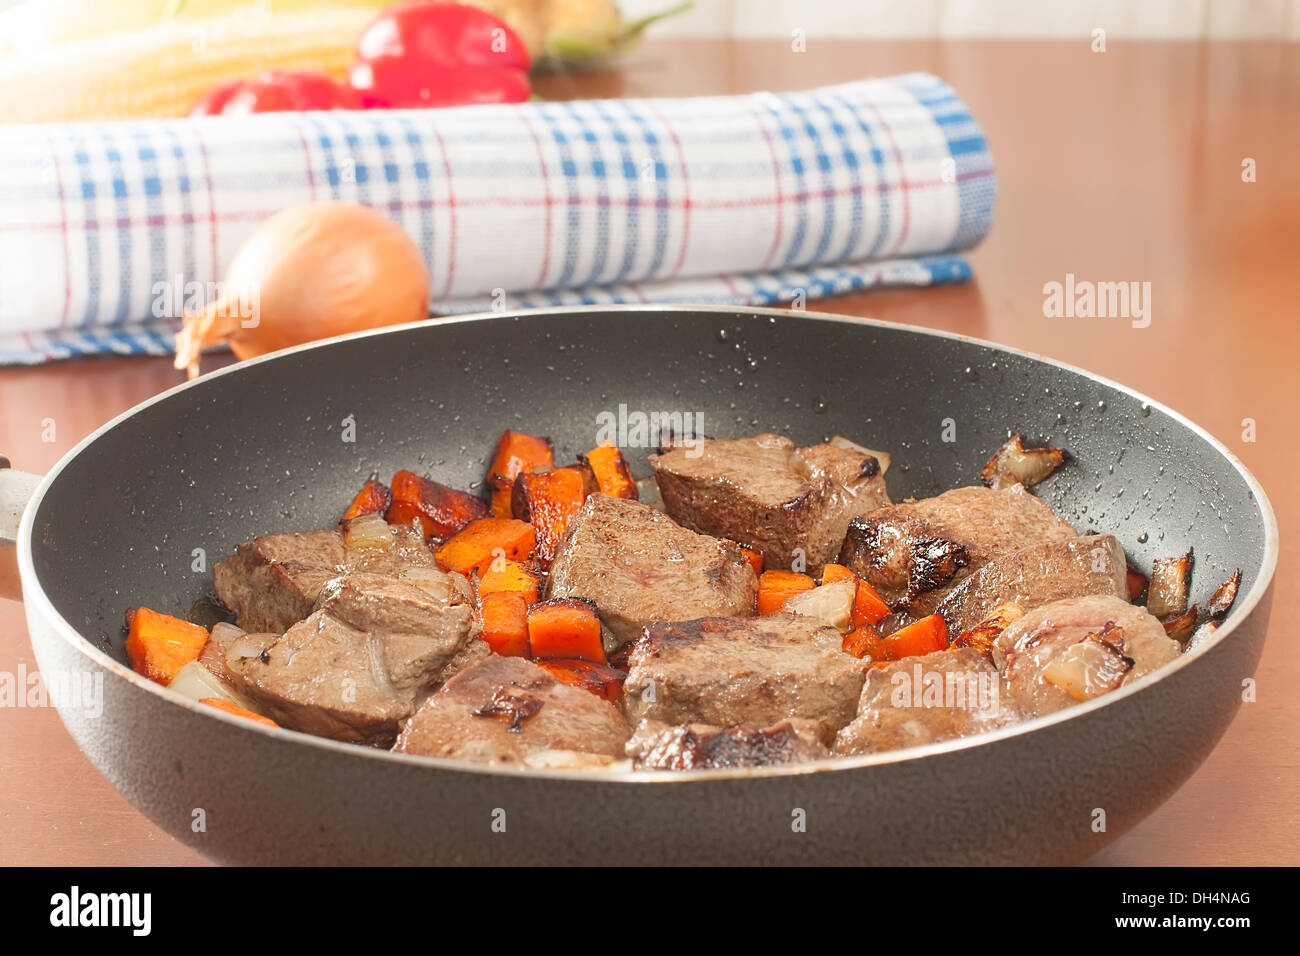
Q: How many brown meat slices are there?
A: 11